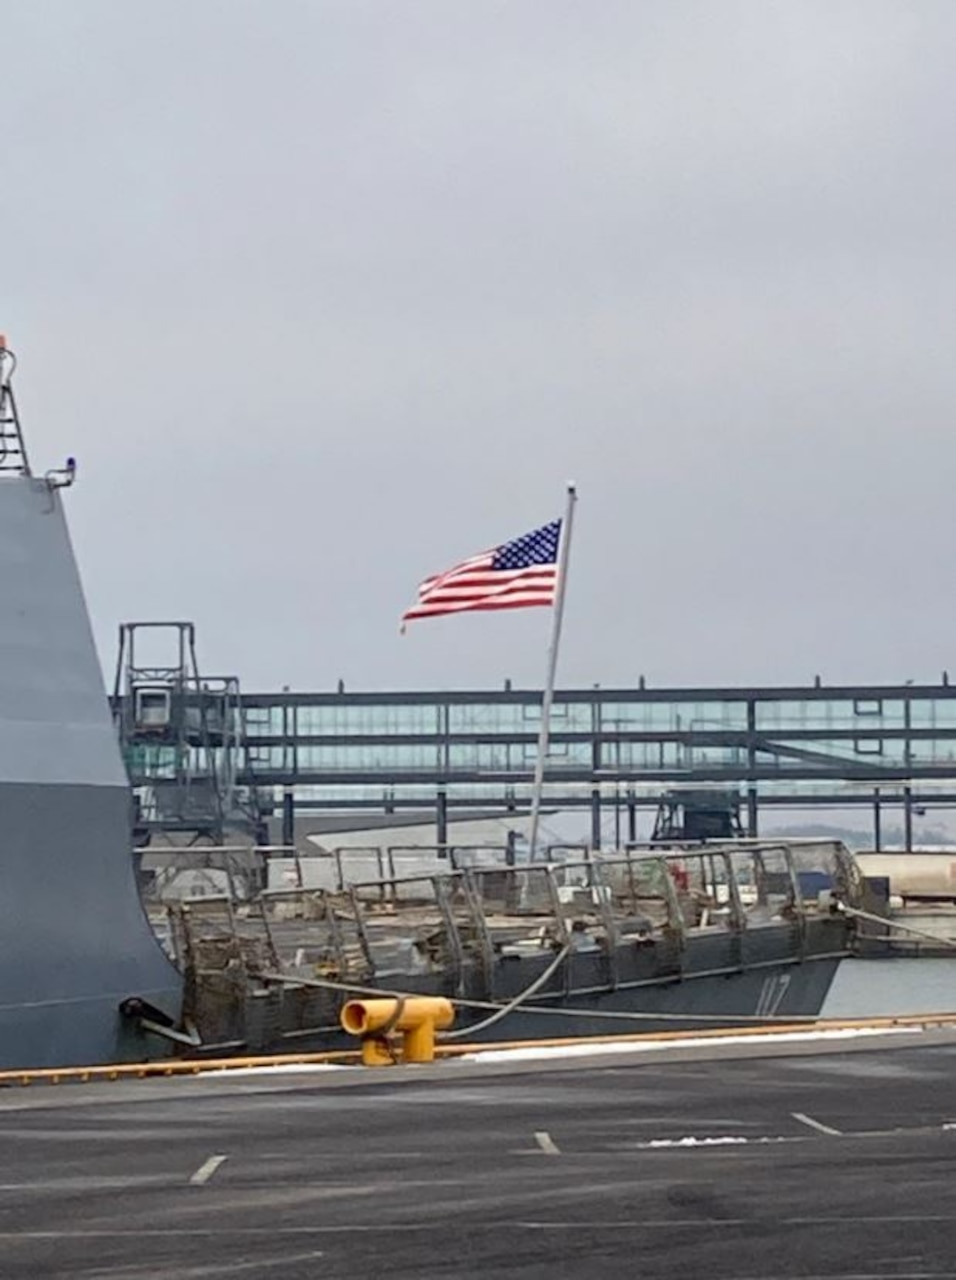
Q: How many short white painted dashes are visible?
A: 3